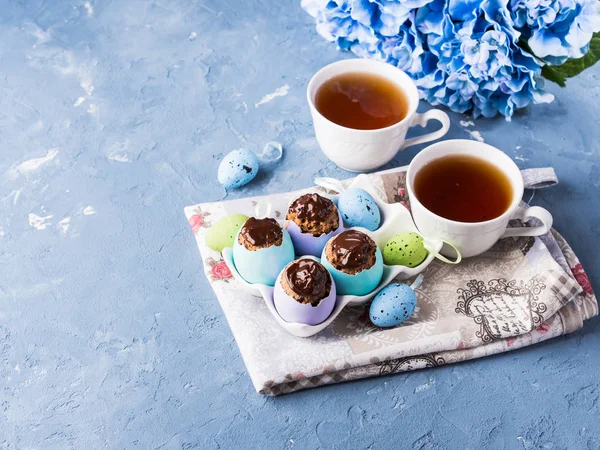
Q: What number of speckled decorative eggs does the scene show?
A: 5